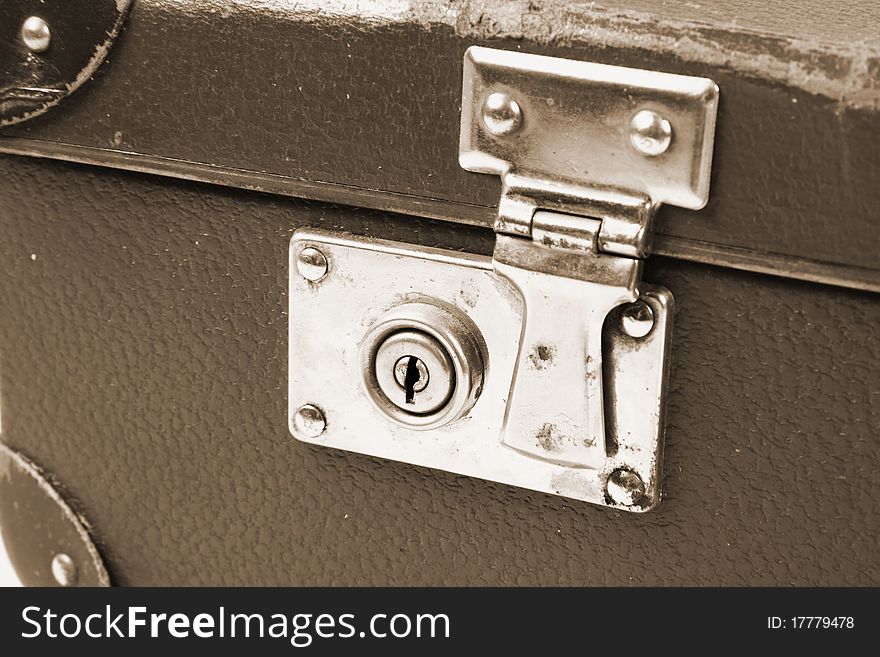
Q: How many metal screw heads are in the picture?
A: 8